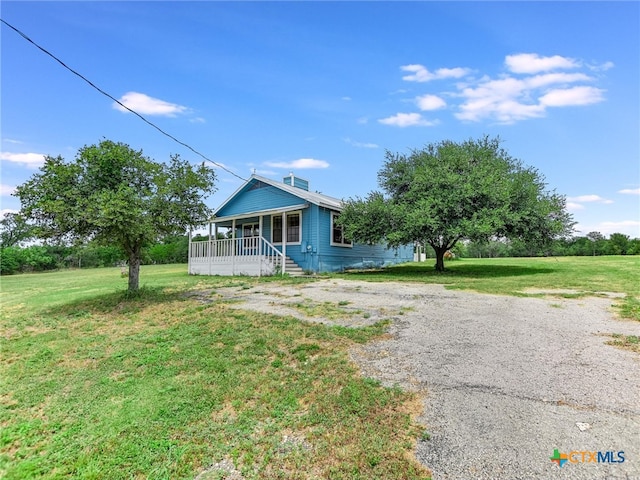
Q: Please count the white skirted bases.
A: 1